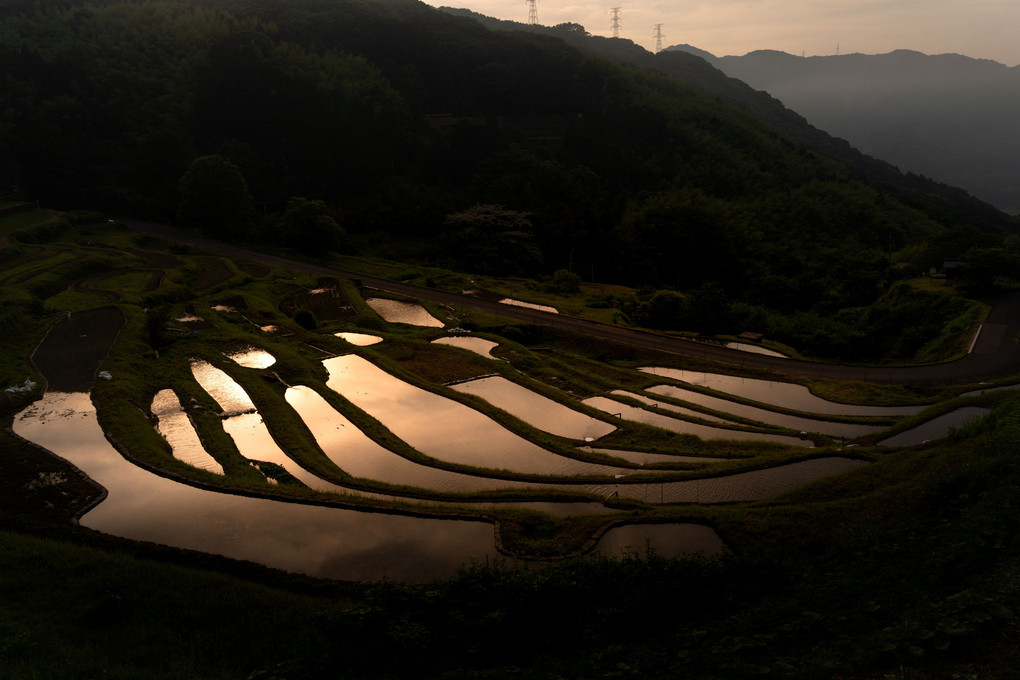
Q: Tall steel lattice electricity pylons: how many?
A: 3